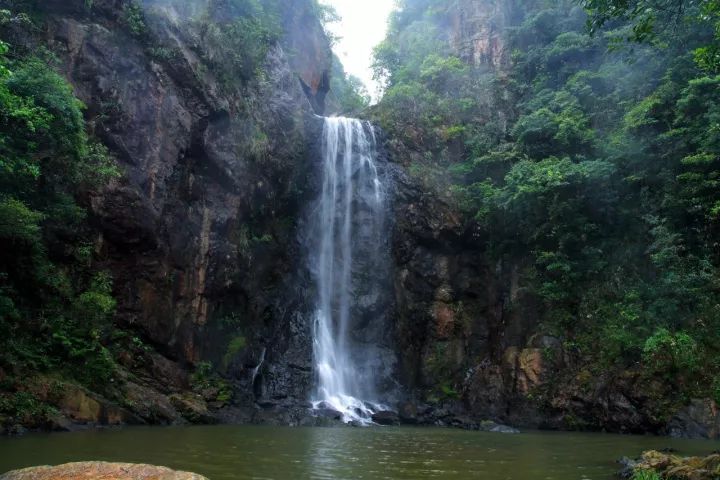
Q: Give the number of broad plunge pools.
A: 1